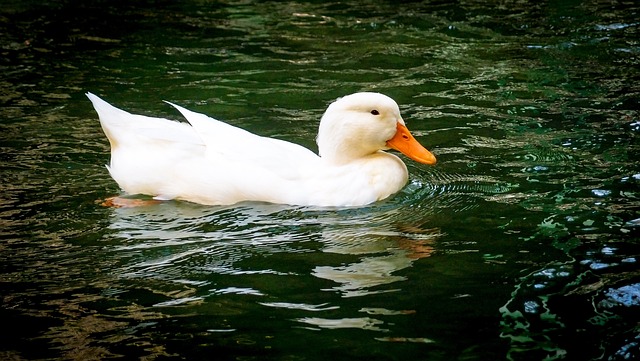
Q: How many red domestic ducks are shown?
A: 0